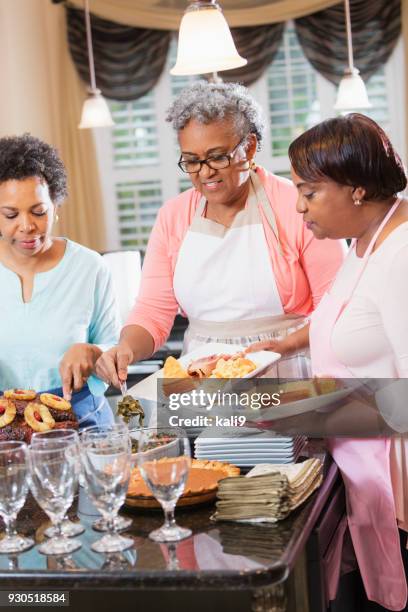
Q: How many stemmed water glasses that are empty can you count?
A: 6